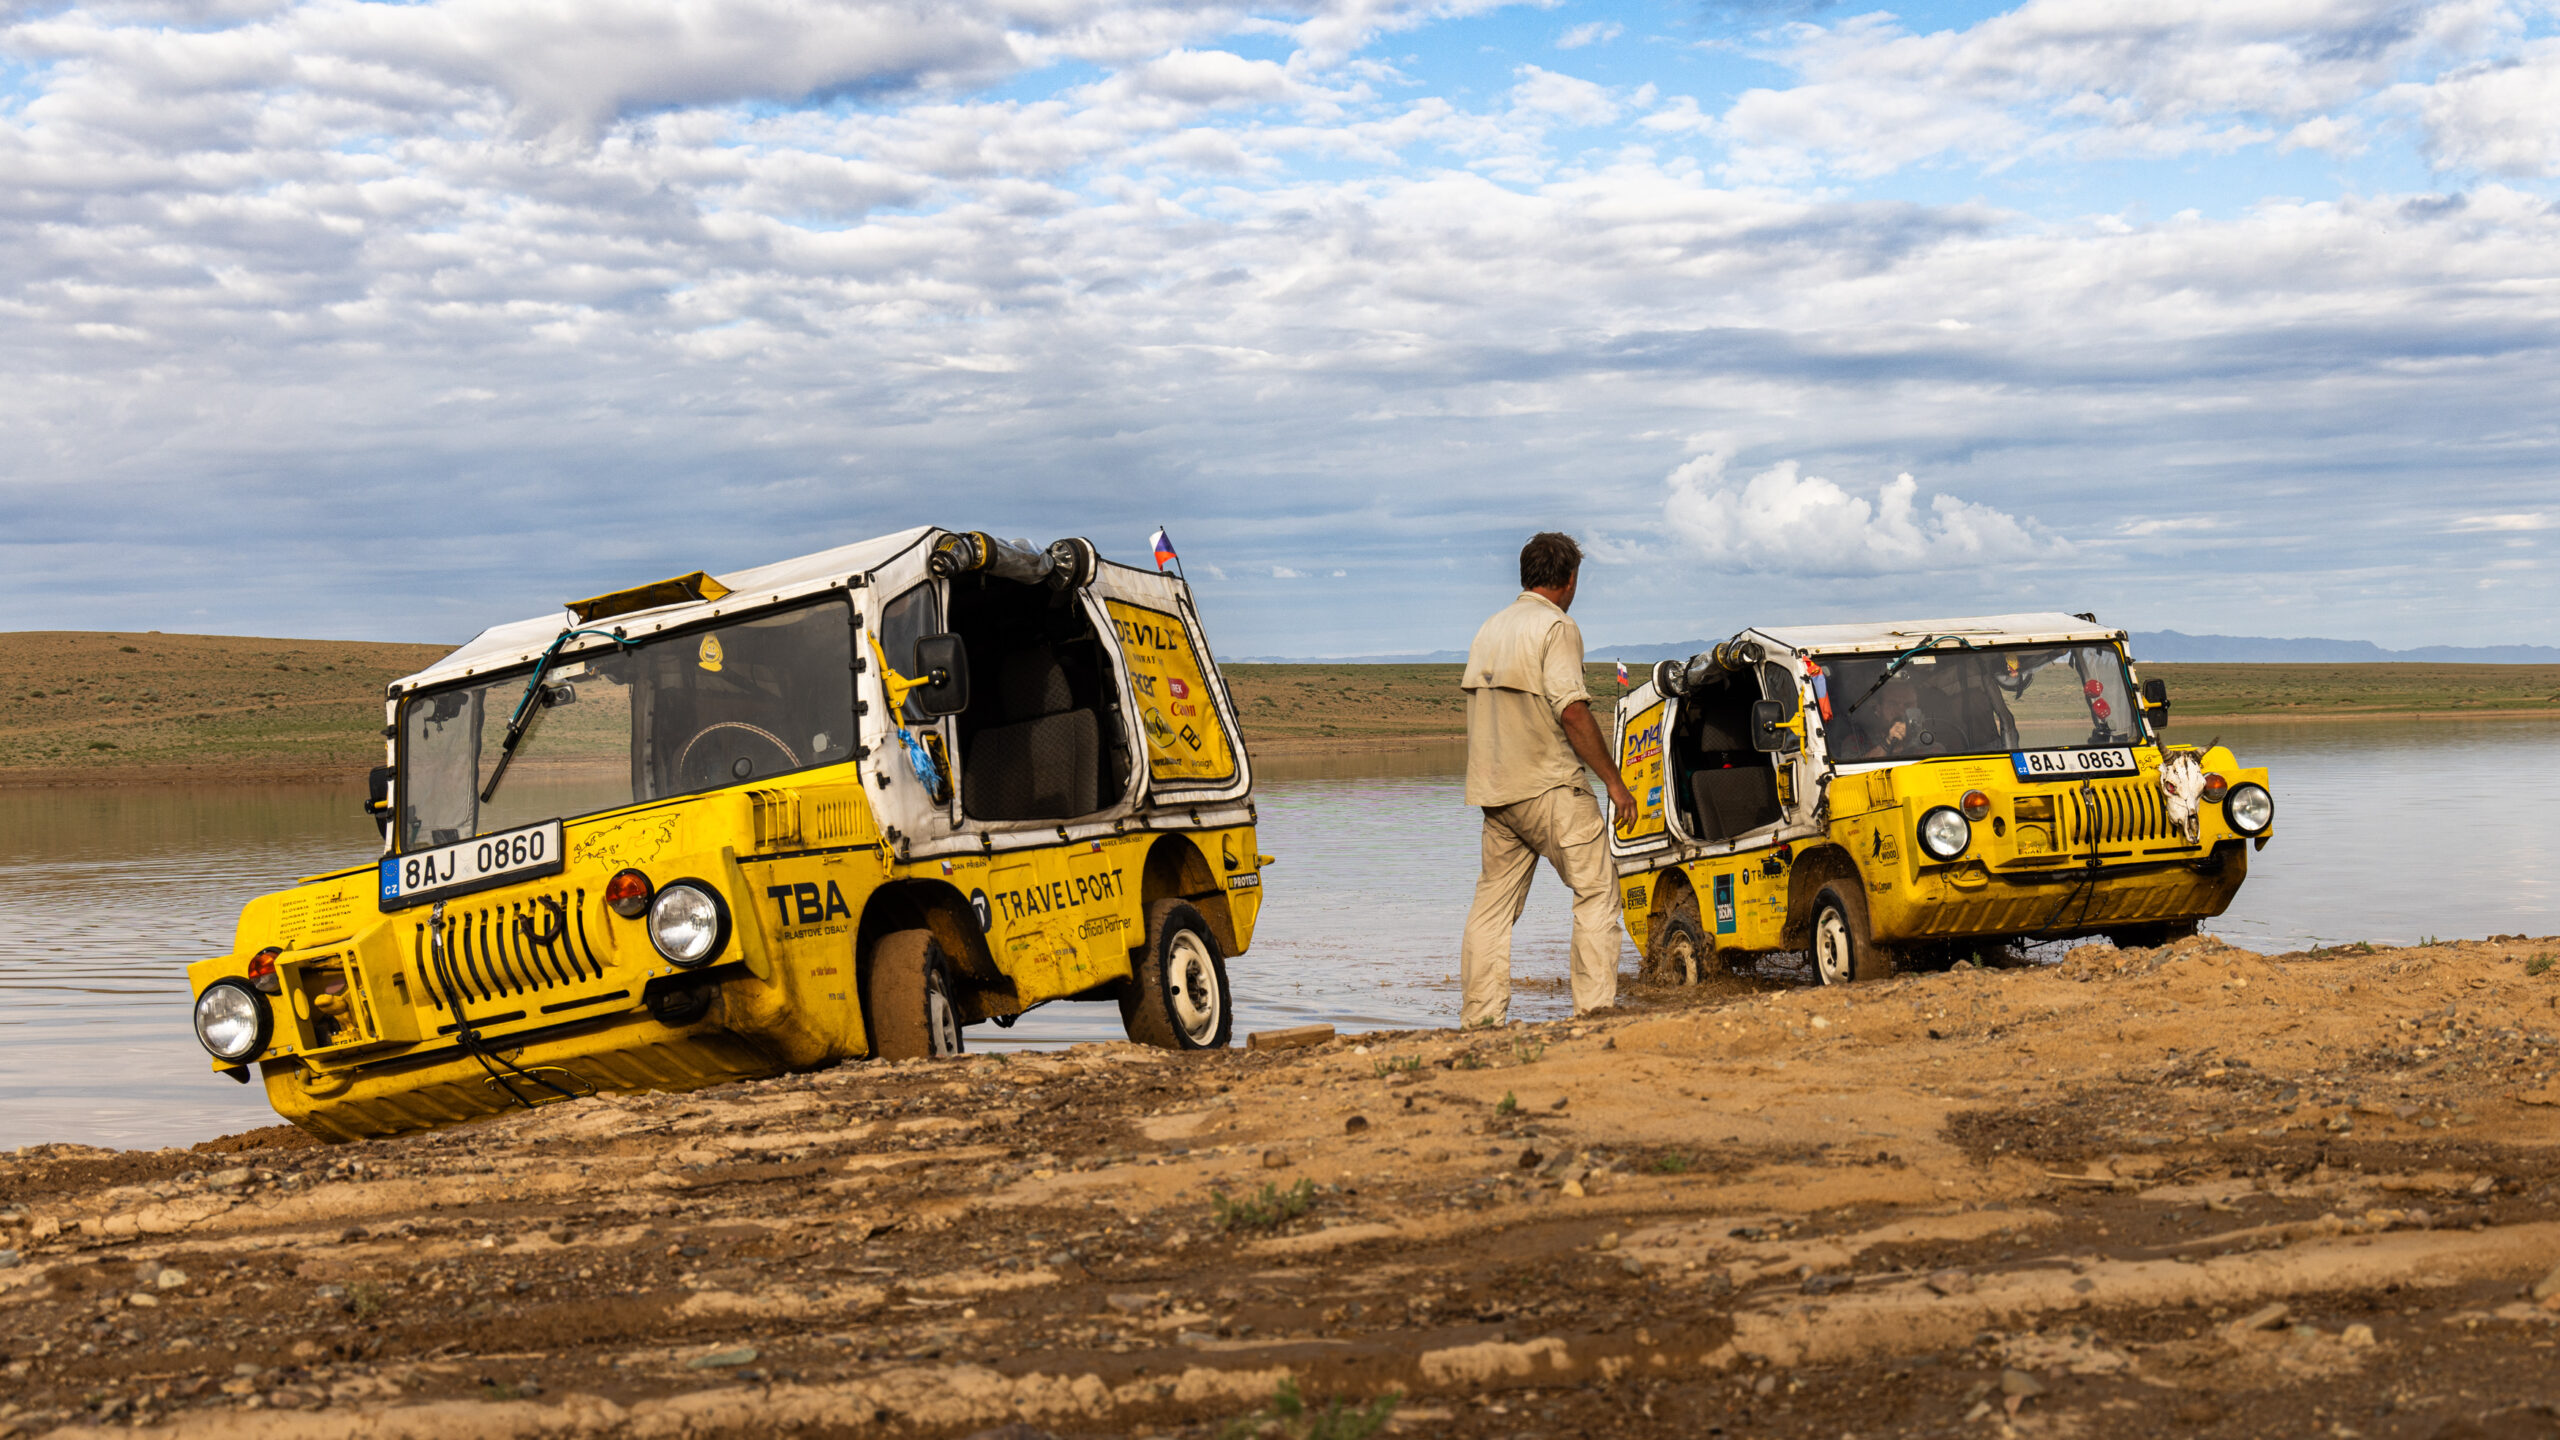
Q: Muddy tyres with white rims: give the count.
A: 4